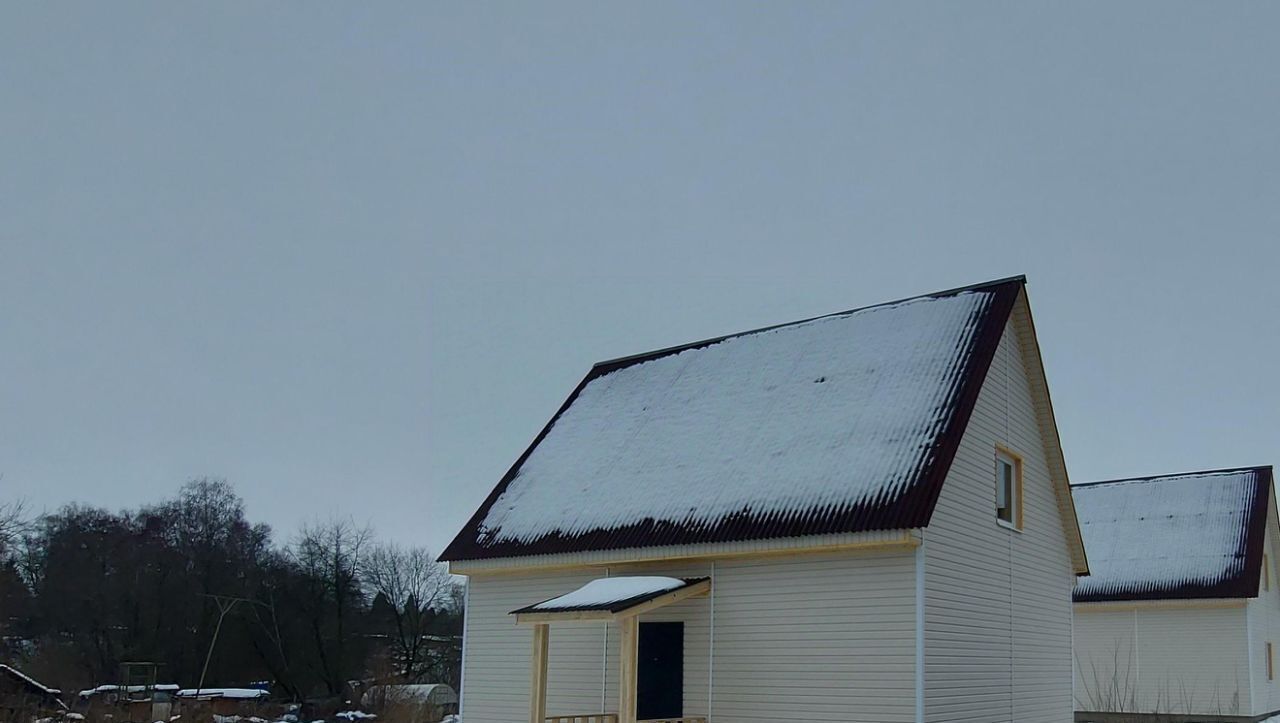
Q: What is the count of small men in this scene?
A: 0